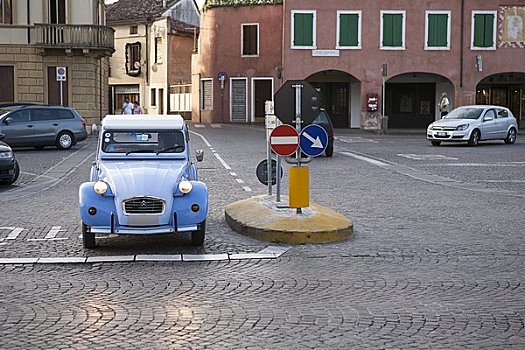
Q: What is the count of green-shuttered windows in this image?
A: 5